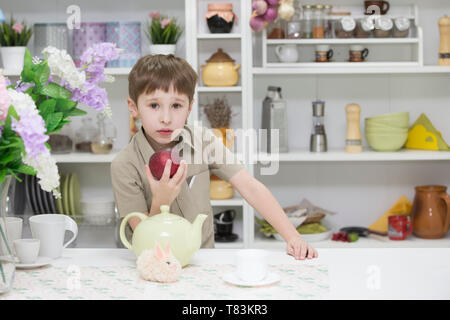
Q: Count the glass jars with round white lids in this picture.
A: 4